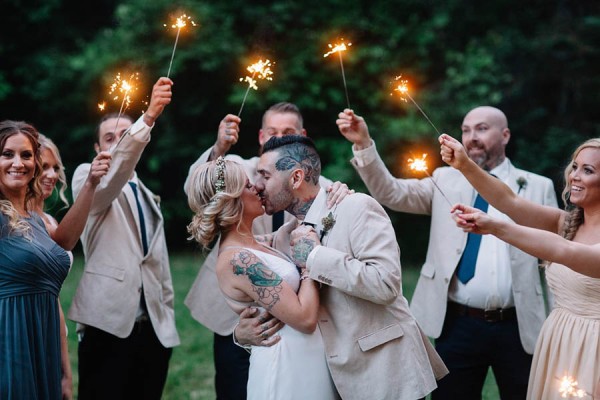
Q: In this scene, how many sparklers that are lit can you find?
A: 7